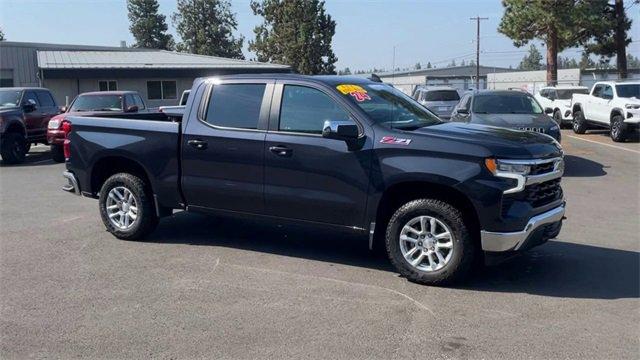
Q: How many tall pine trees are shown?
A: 5